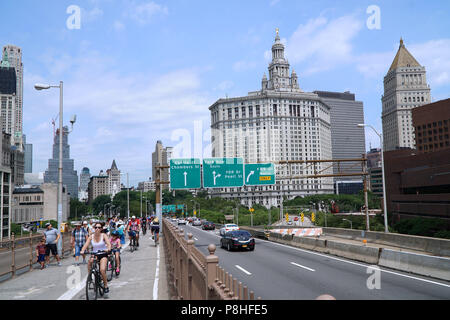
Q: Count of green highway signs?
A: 3